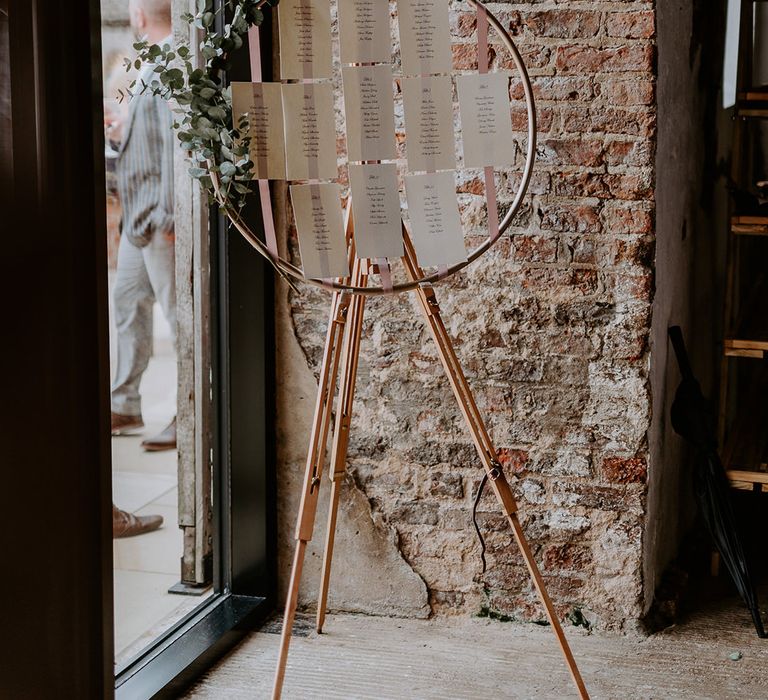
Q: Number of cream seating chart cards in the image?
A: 11